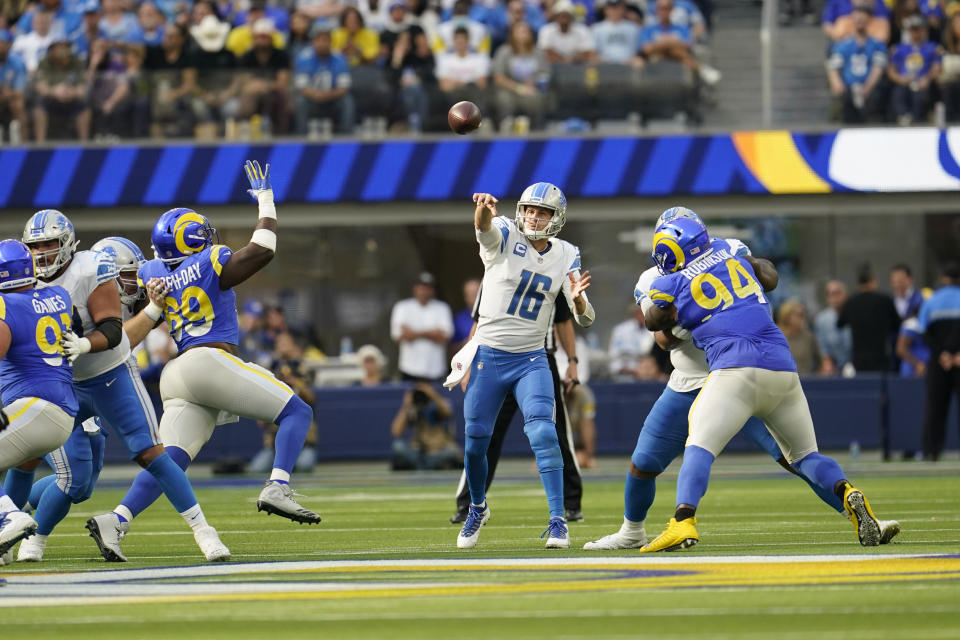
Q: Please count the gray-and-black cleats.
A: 2